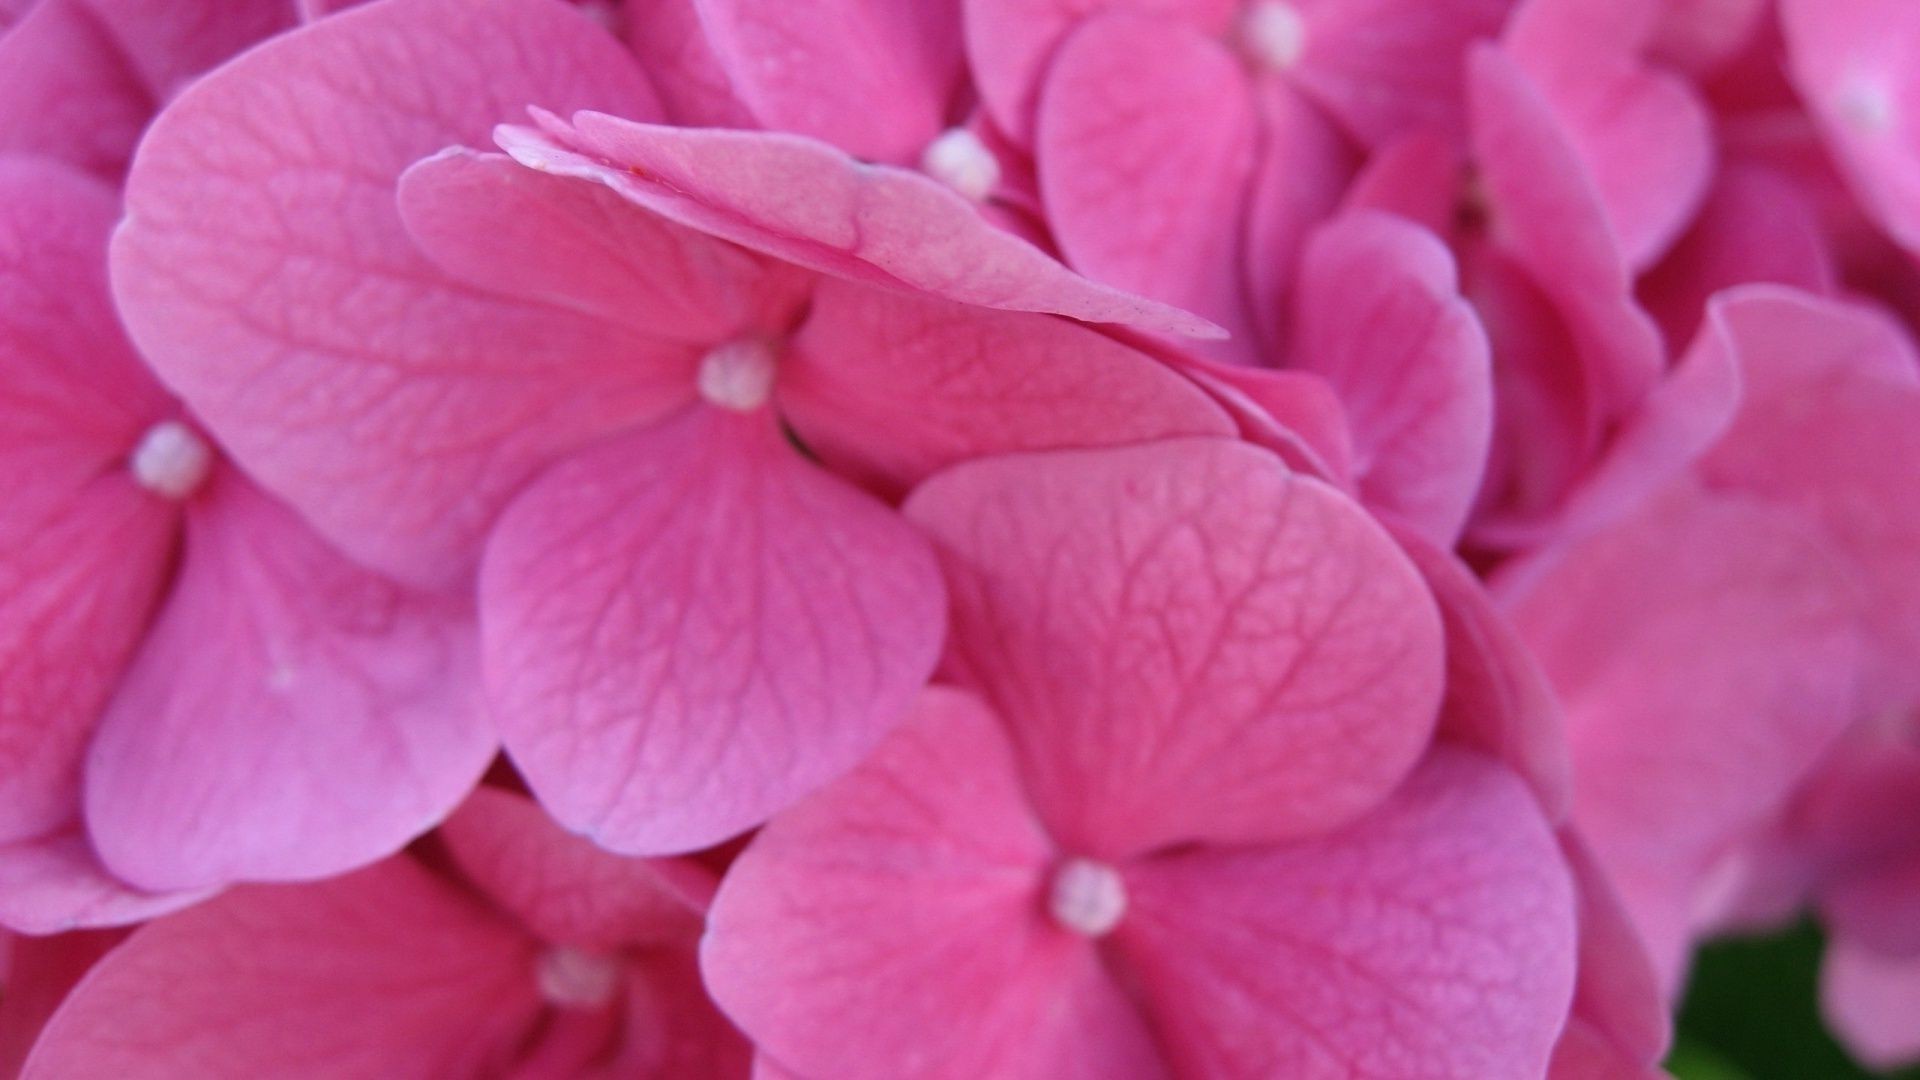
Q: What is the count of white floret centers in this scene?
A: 7